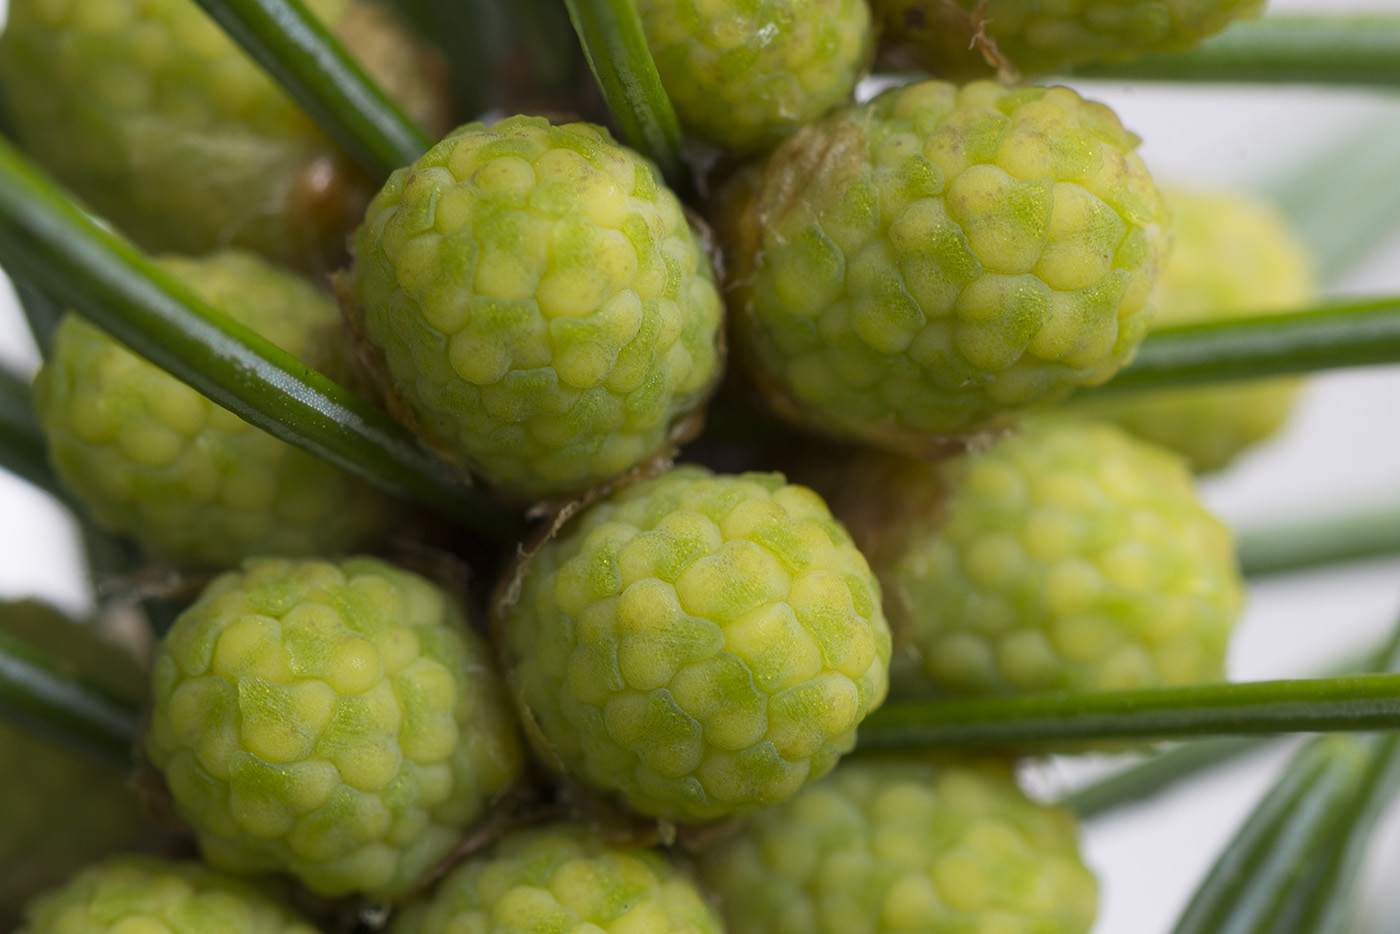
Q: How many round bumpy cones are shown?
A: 13